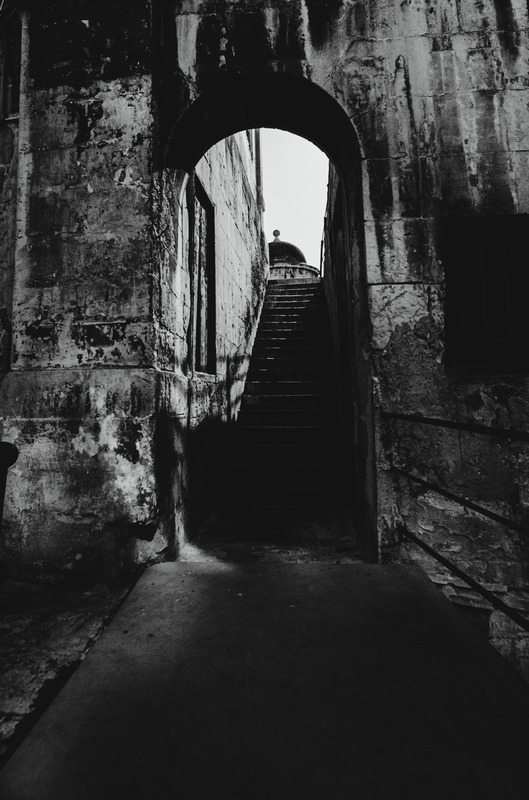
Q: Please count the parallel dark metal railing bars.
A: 3